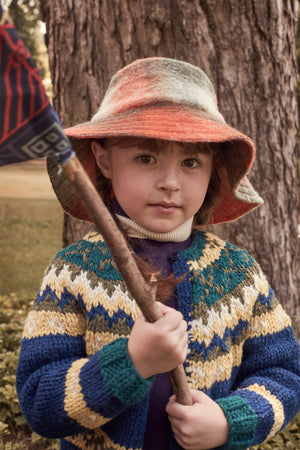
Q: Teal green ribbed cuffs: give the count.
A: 2